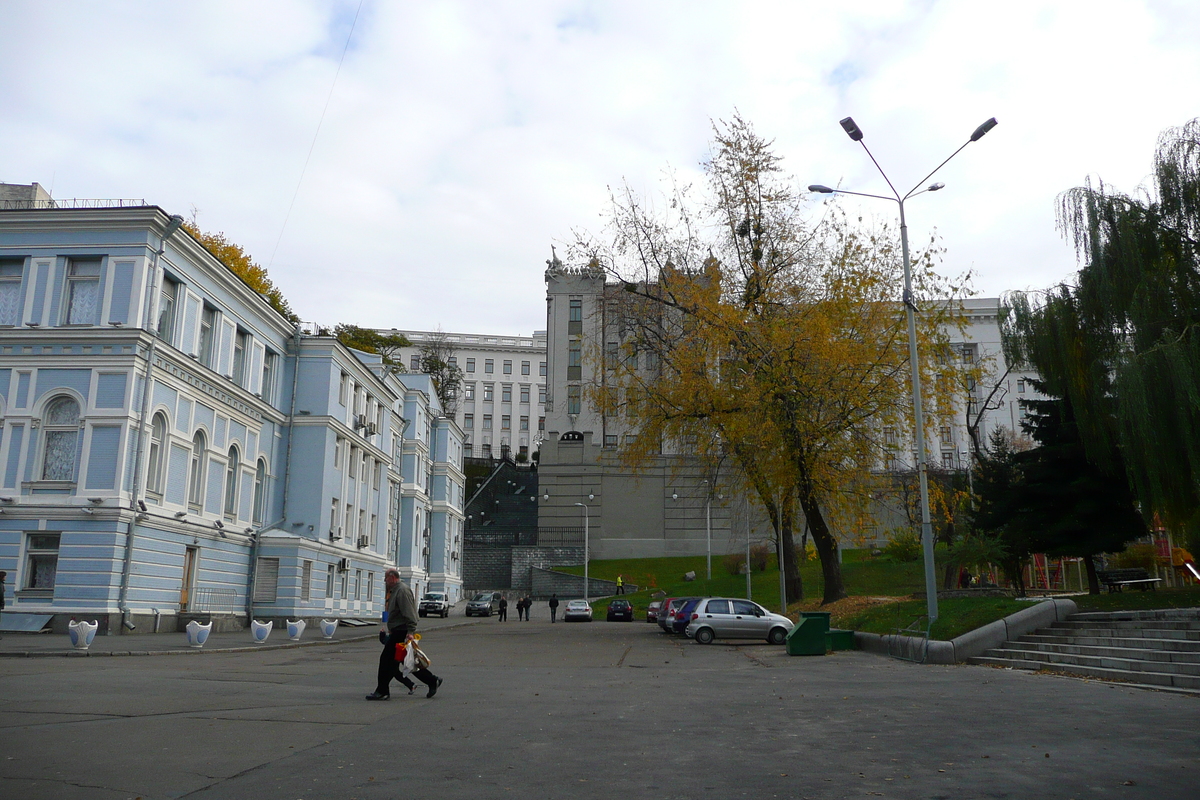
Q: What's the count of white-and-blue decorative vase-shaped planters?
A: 5